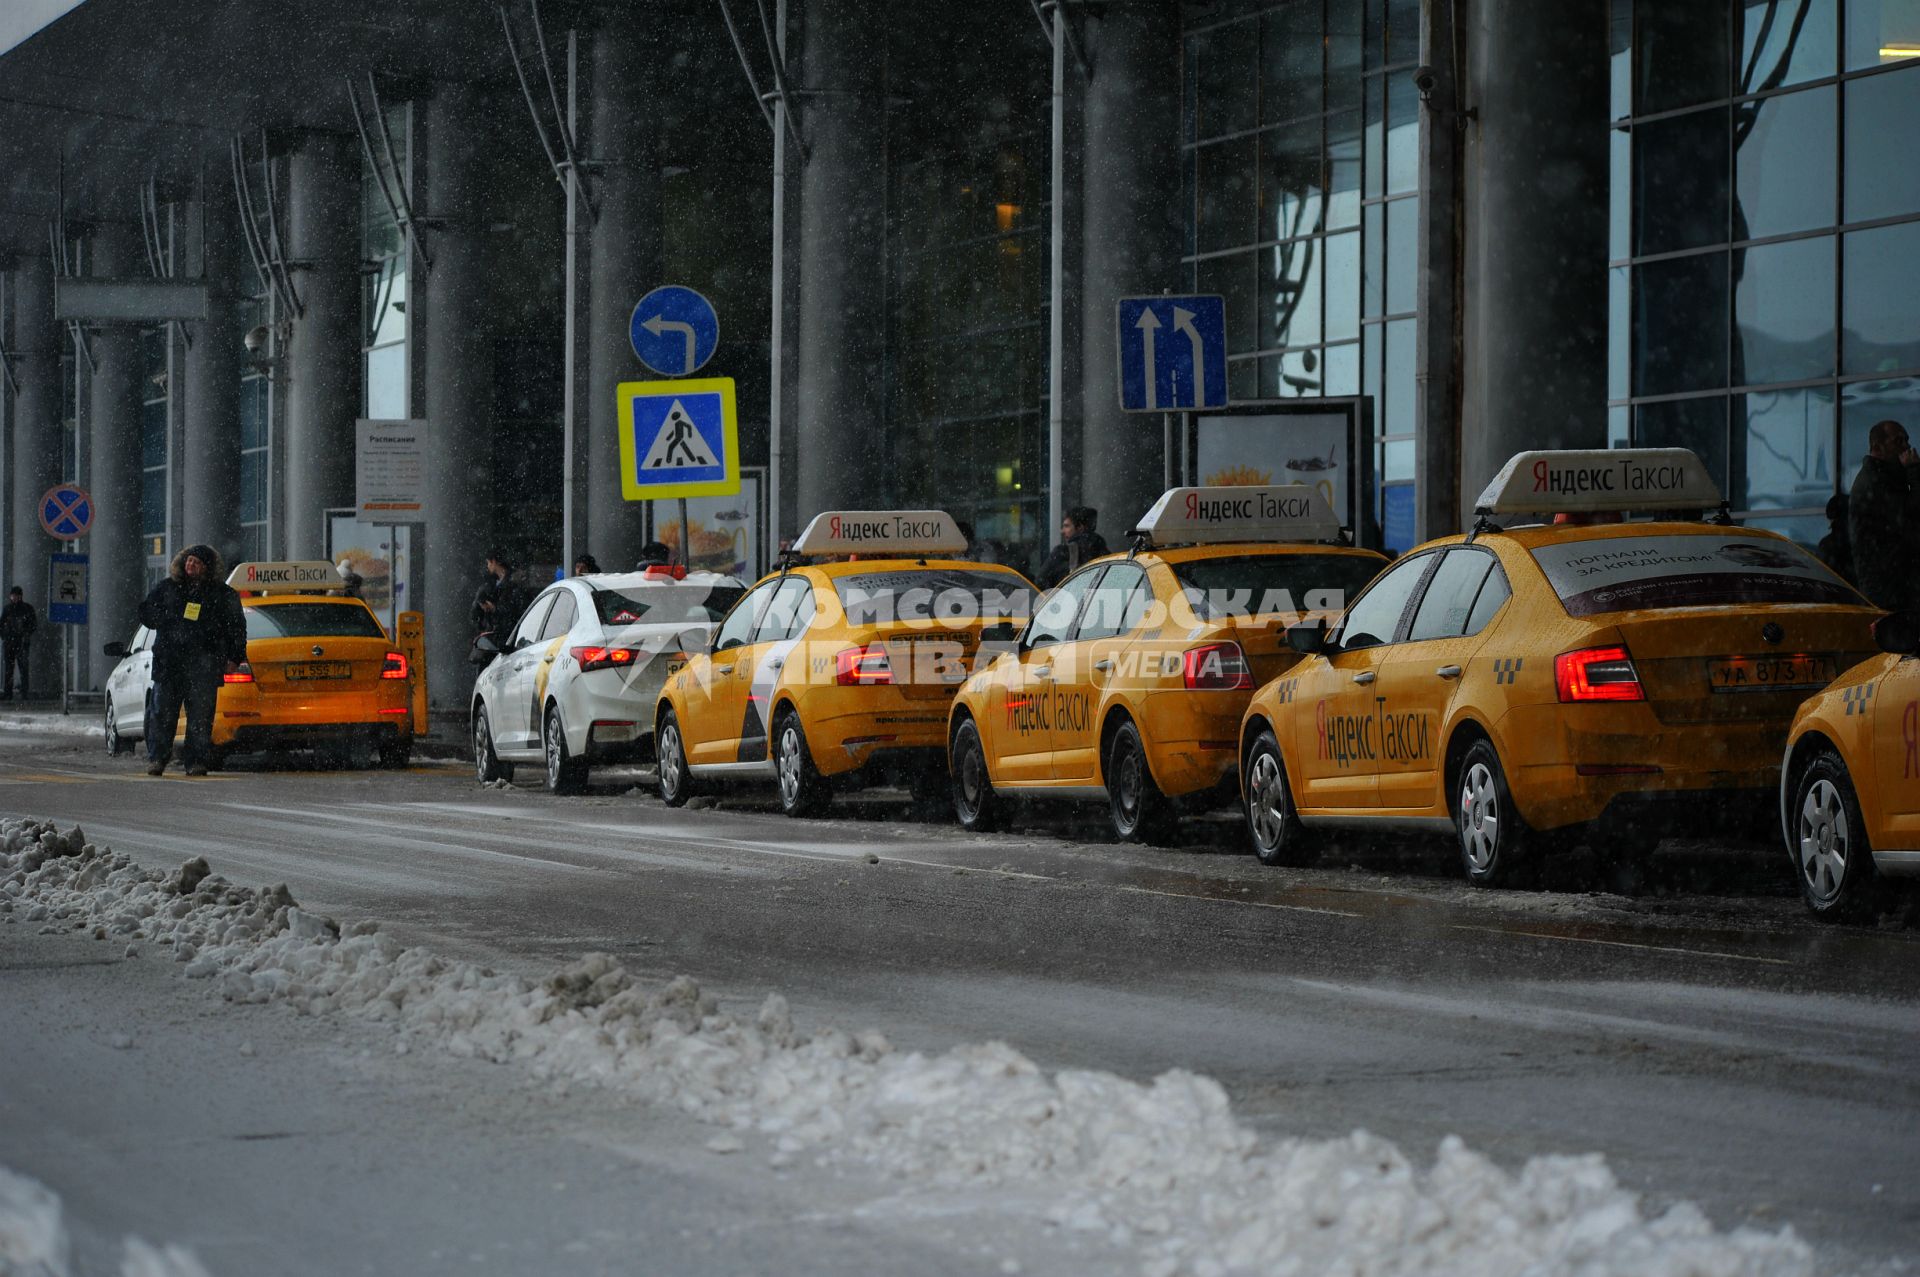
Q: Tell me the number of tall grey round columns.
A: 9